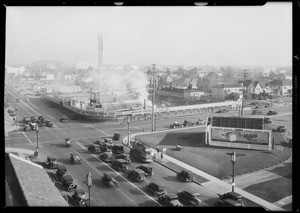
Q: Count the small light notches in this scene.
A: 2